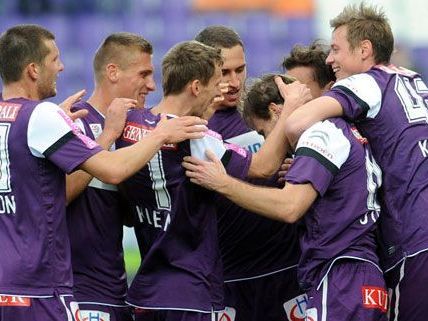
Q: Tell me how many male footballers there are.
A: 7